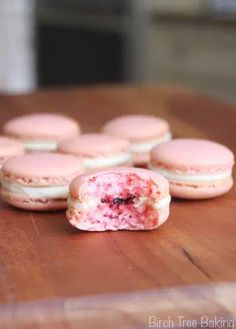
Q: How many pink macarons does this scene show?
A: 7